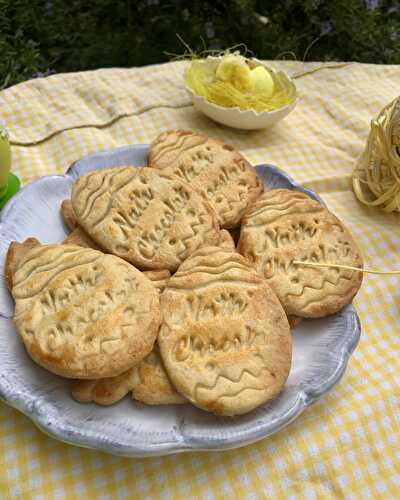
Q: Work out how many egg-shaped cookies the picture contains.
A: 5